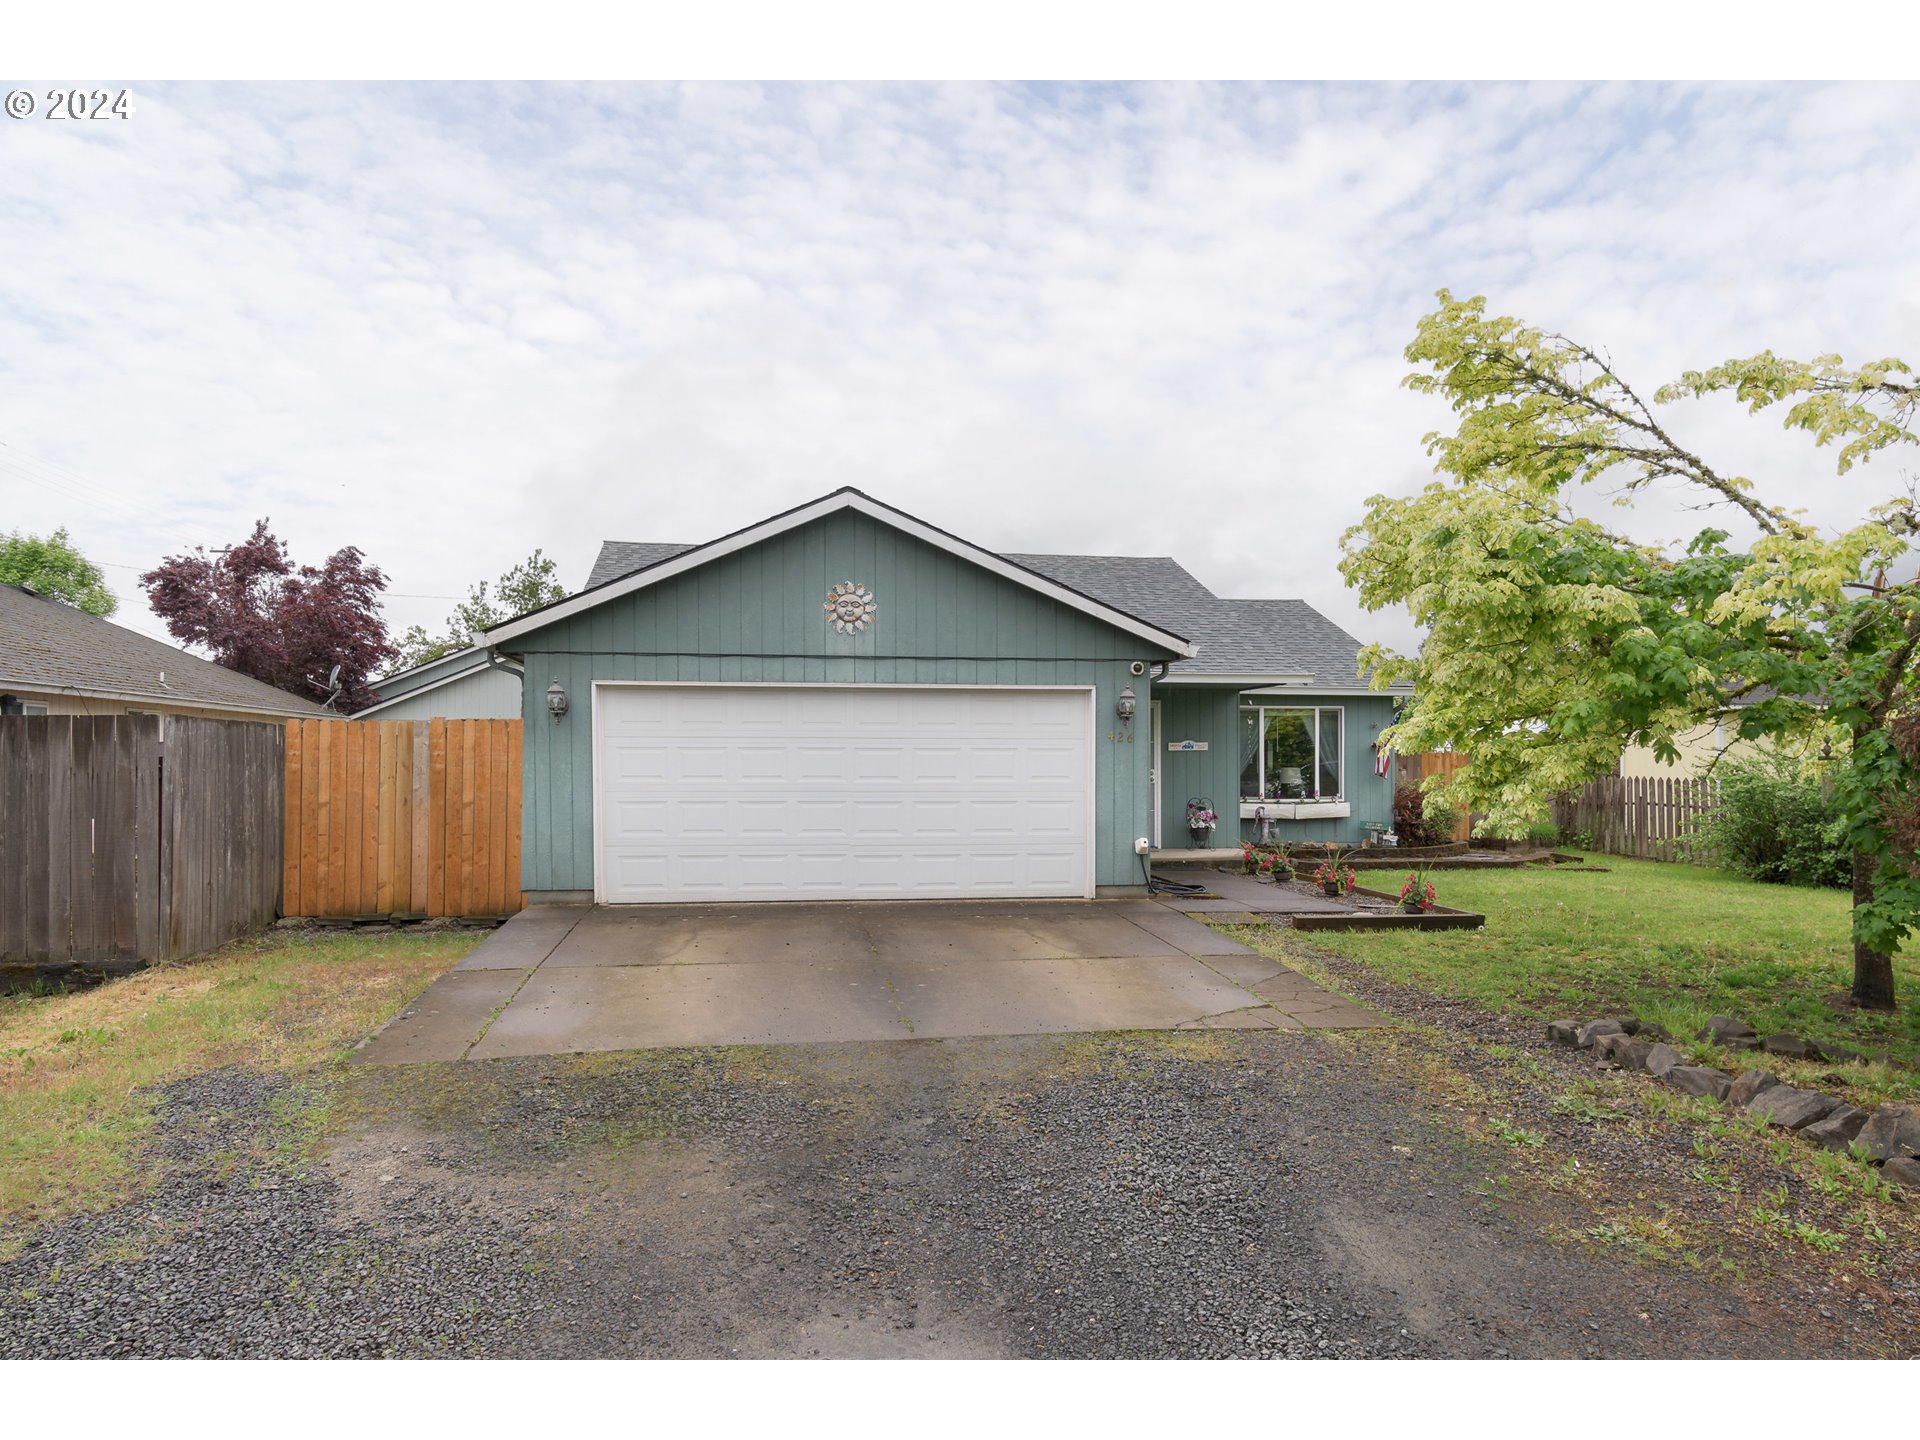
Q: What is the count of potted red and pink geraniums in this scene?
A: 4